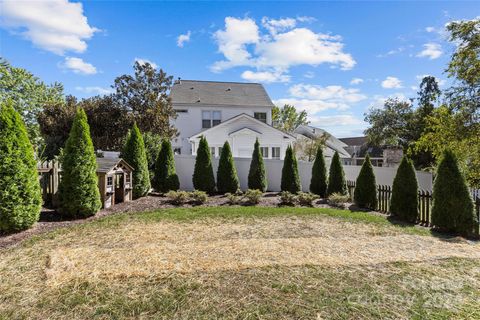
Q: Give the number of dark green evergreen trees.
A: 13